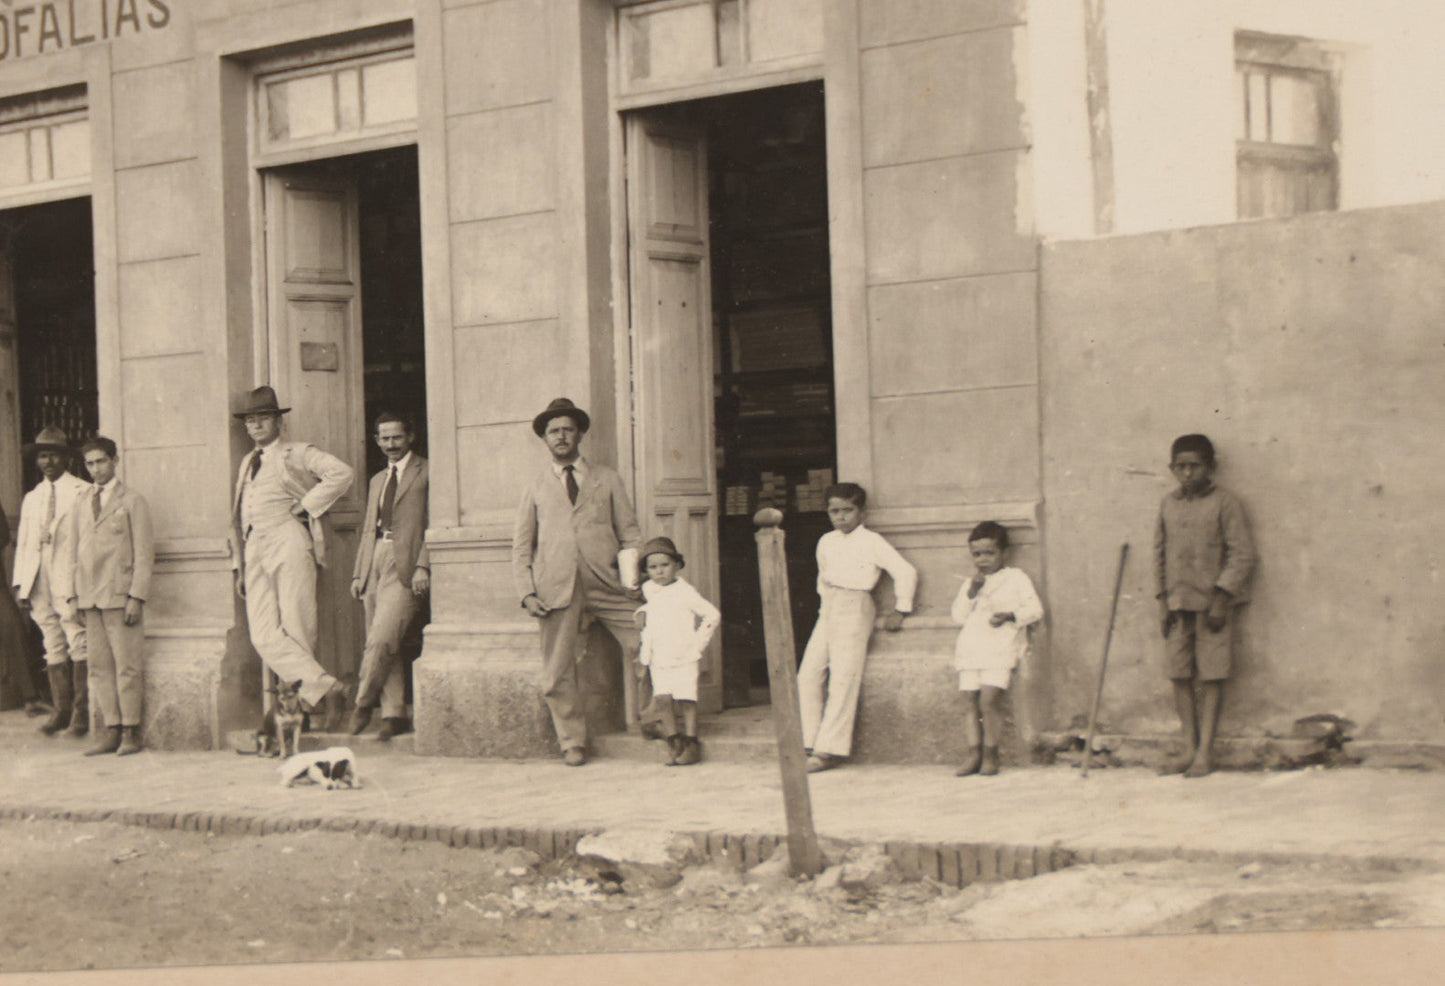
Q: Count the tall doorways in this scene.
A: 3